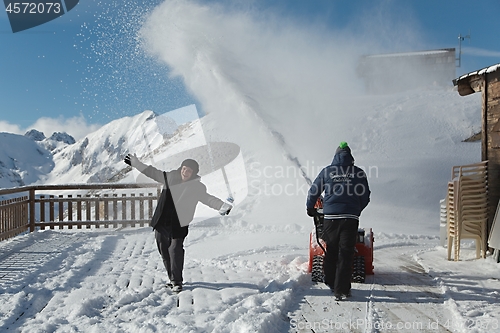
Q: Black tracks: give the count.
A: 2